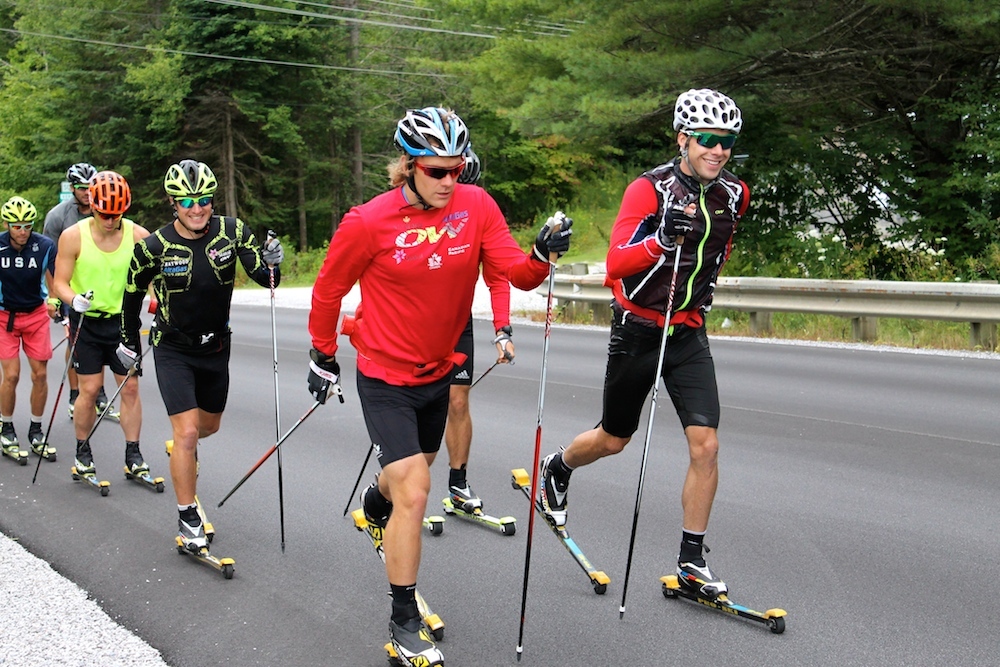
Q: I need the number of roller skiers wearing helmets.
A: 7